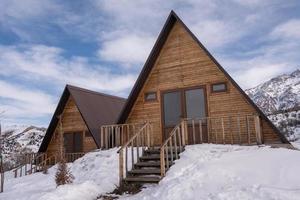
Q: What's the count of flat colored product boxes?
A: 0